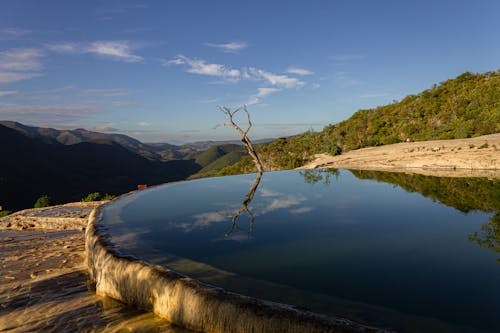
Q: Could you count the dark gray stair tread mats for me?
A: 0